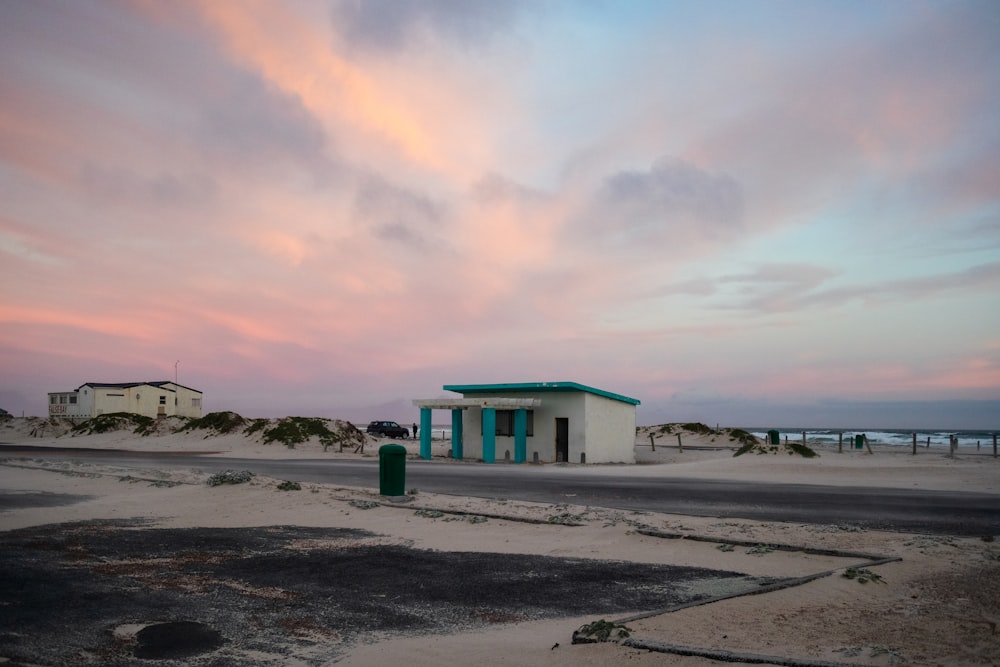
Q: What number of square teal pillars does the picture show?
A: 4